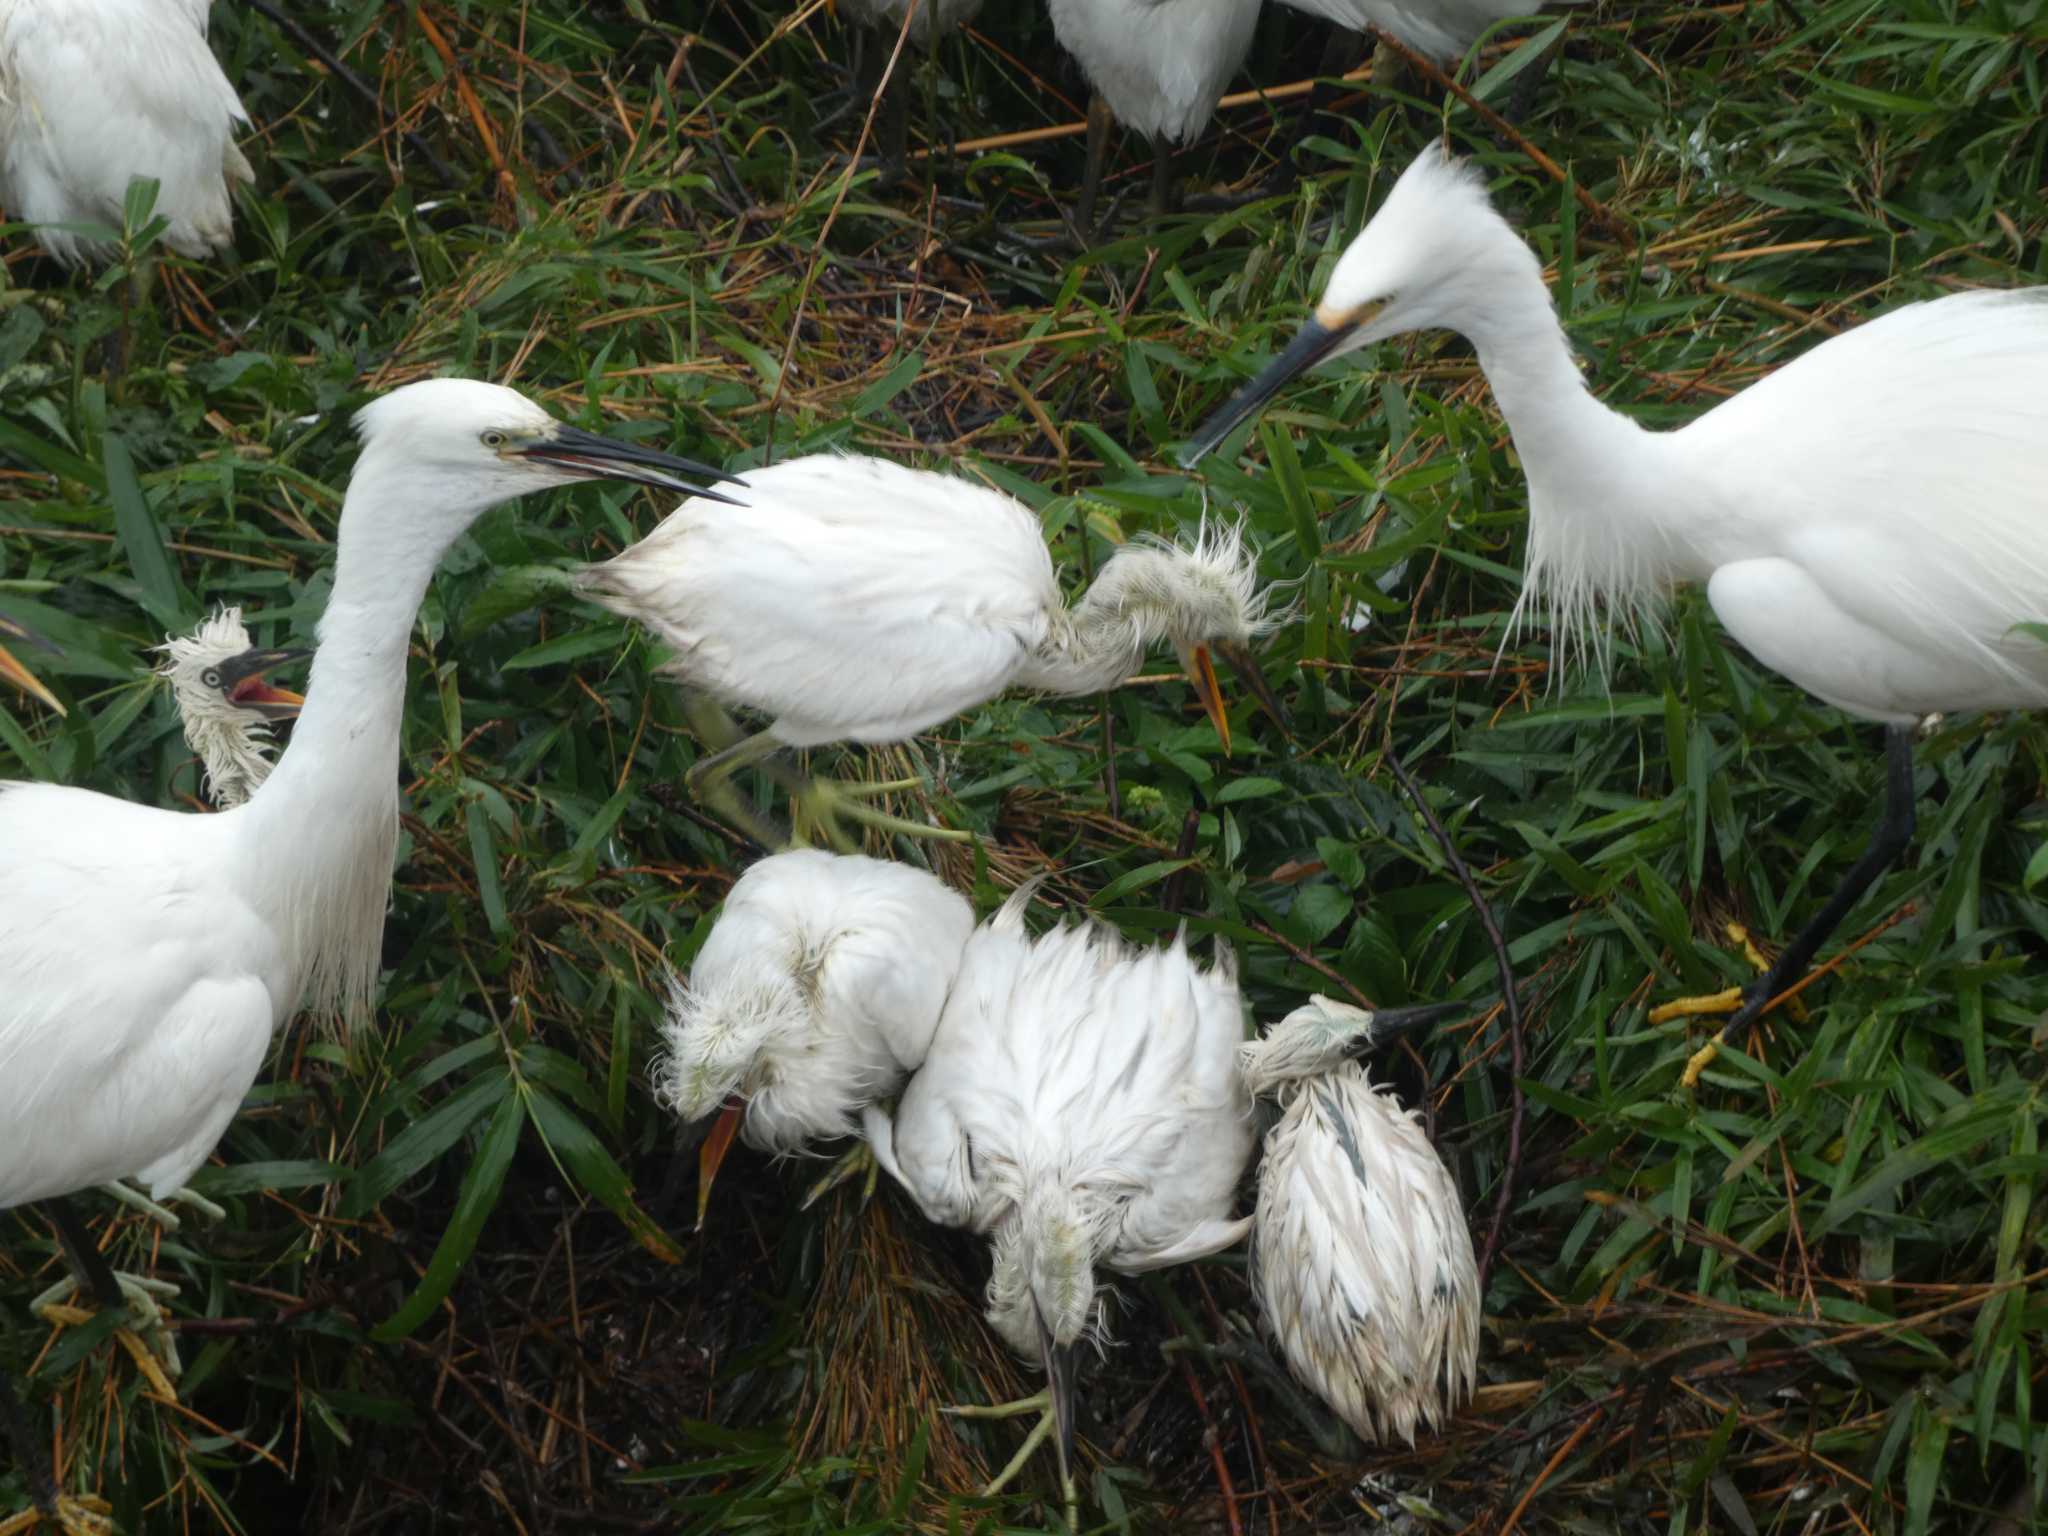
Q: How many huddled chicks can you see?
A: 3